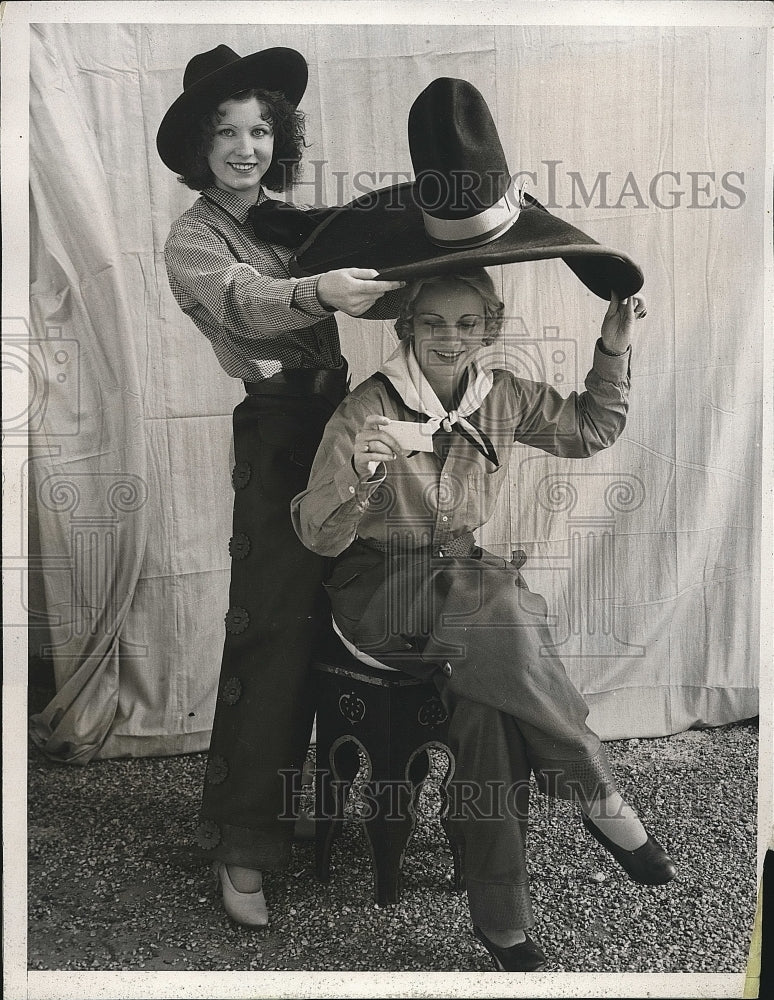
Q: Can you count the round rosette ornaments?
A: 6